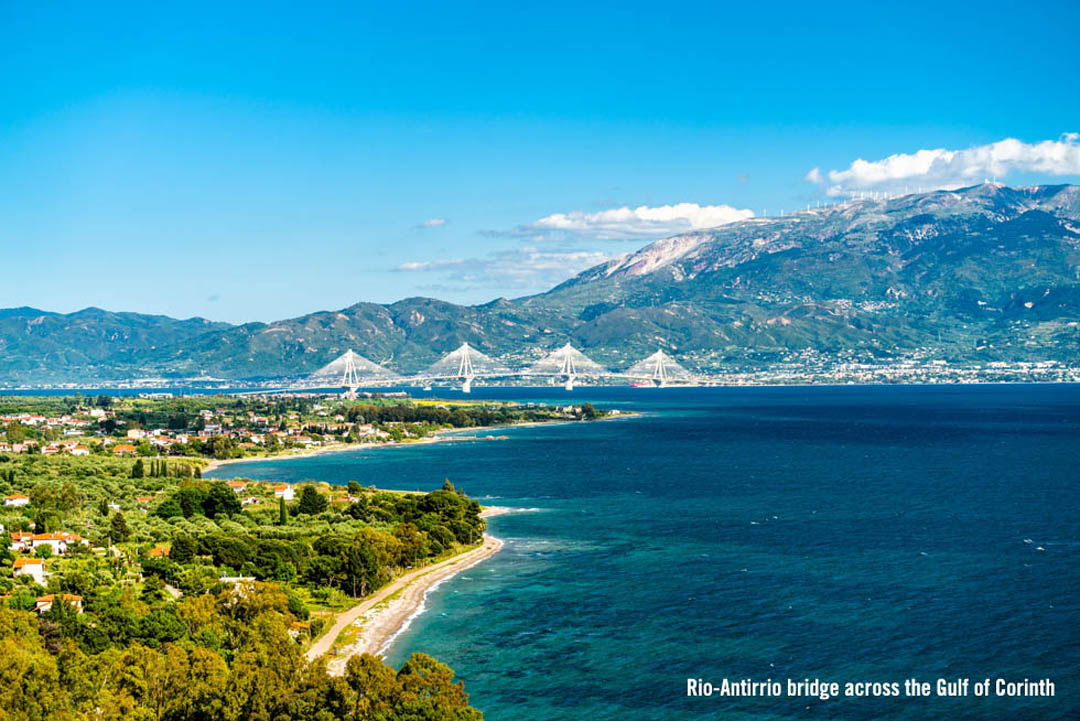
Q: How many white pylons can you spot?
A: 4